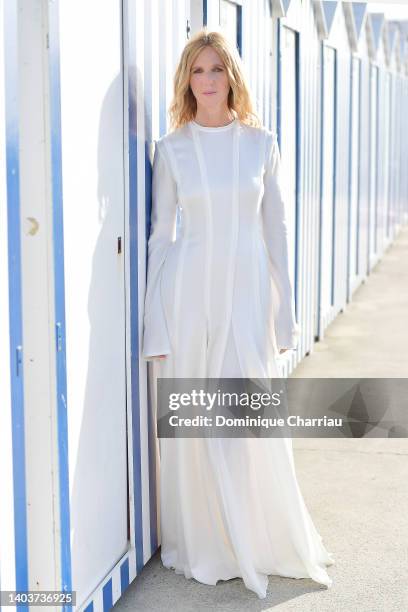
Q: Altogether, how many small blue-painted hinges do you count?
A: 2